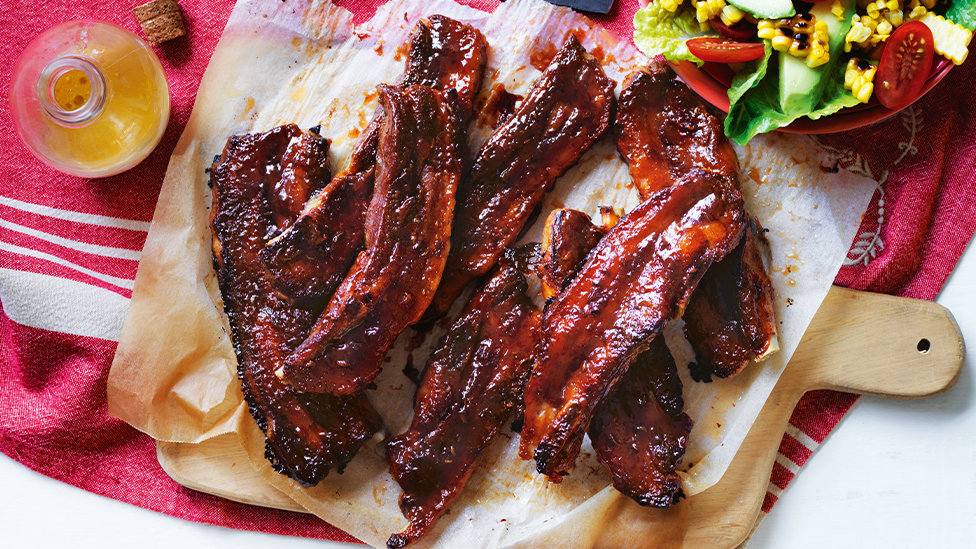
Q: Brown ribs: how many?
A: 8